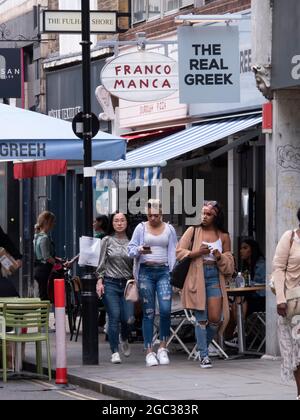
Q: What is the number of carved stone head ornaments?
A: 1